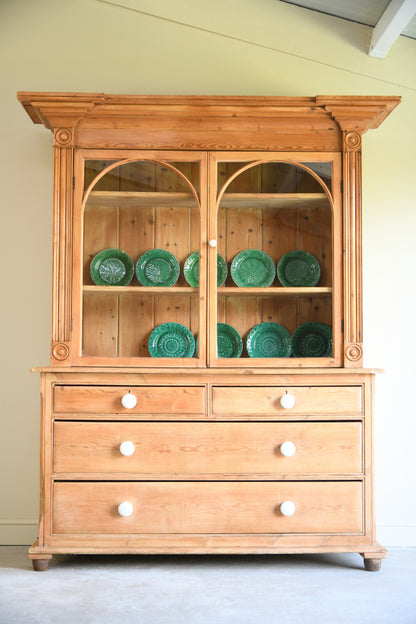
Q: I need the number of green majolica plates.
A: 9